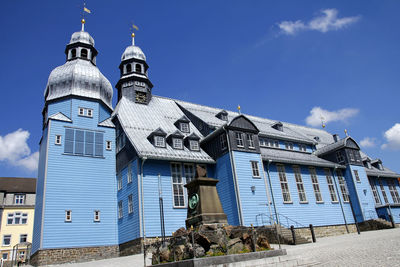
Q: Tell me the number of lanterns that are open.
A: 2